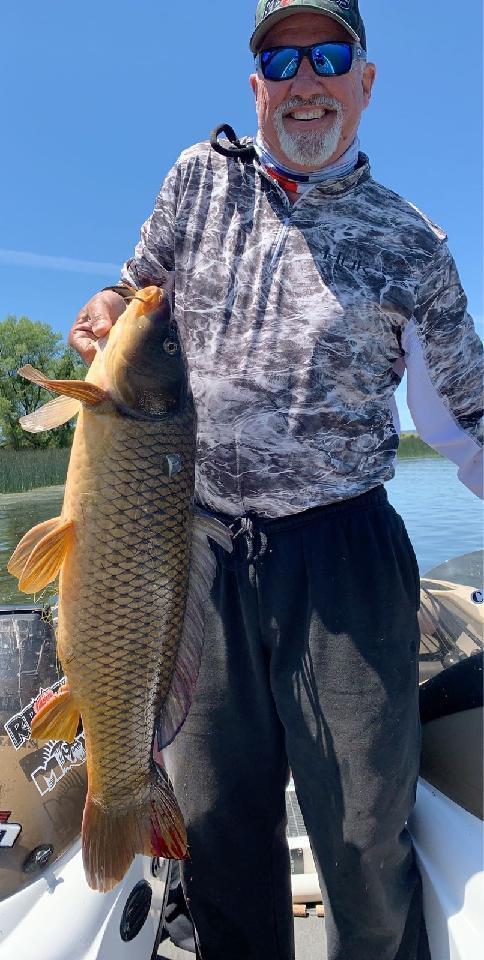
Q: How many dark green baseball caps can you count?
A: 1